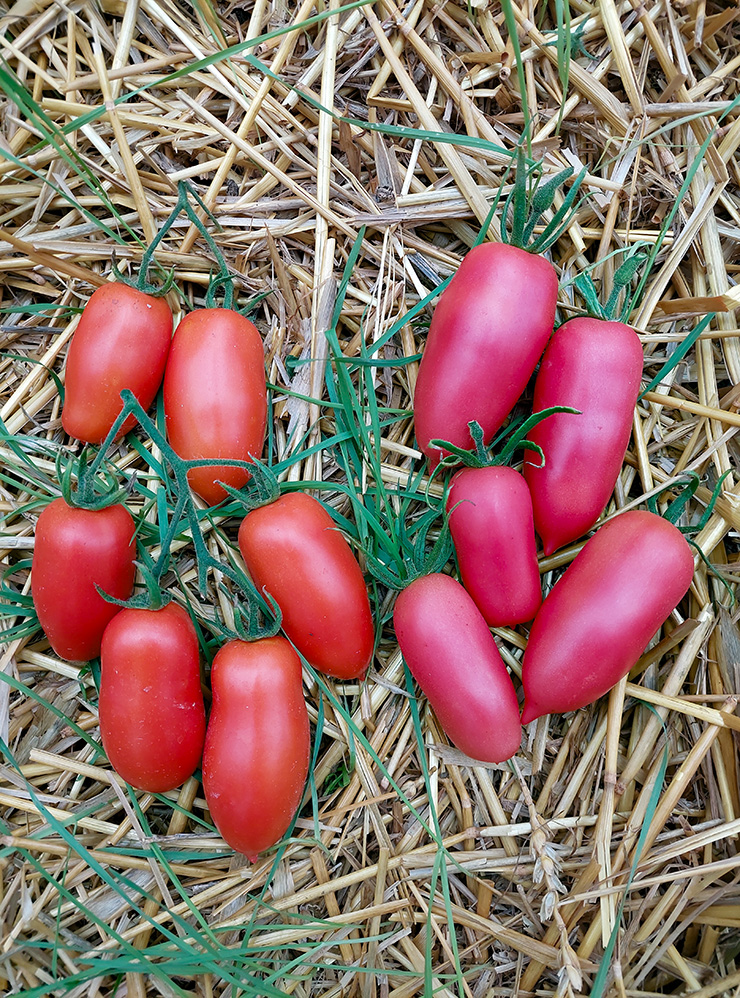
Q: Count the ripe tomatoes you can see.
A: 11